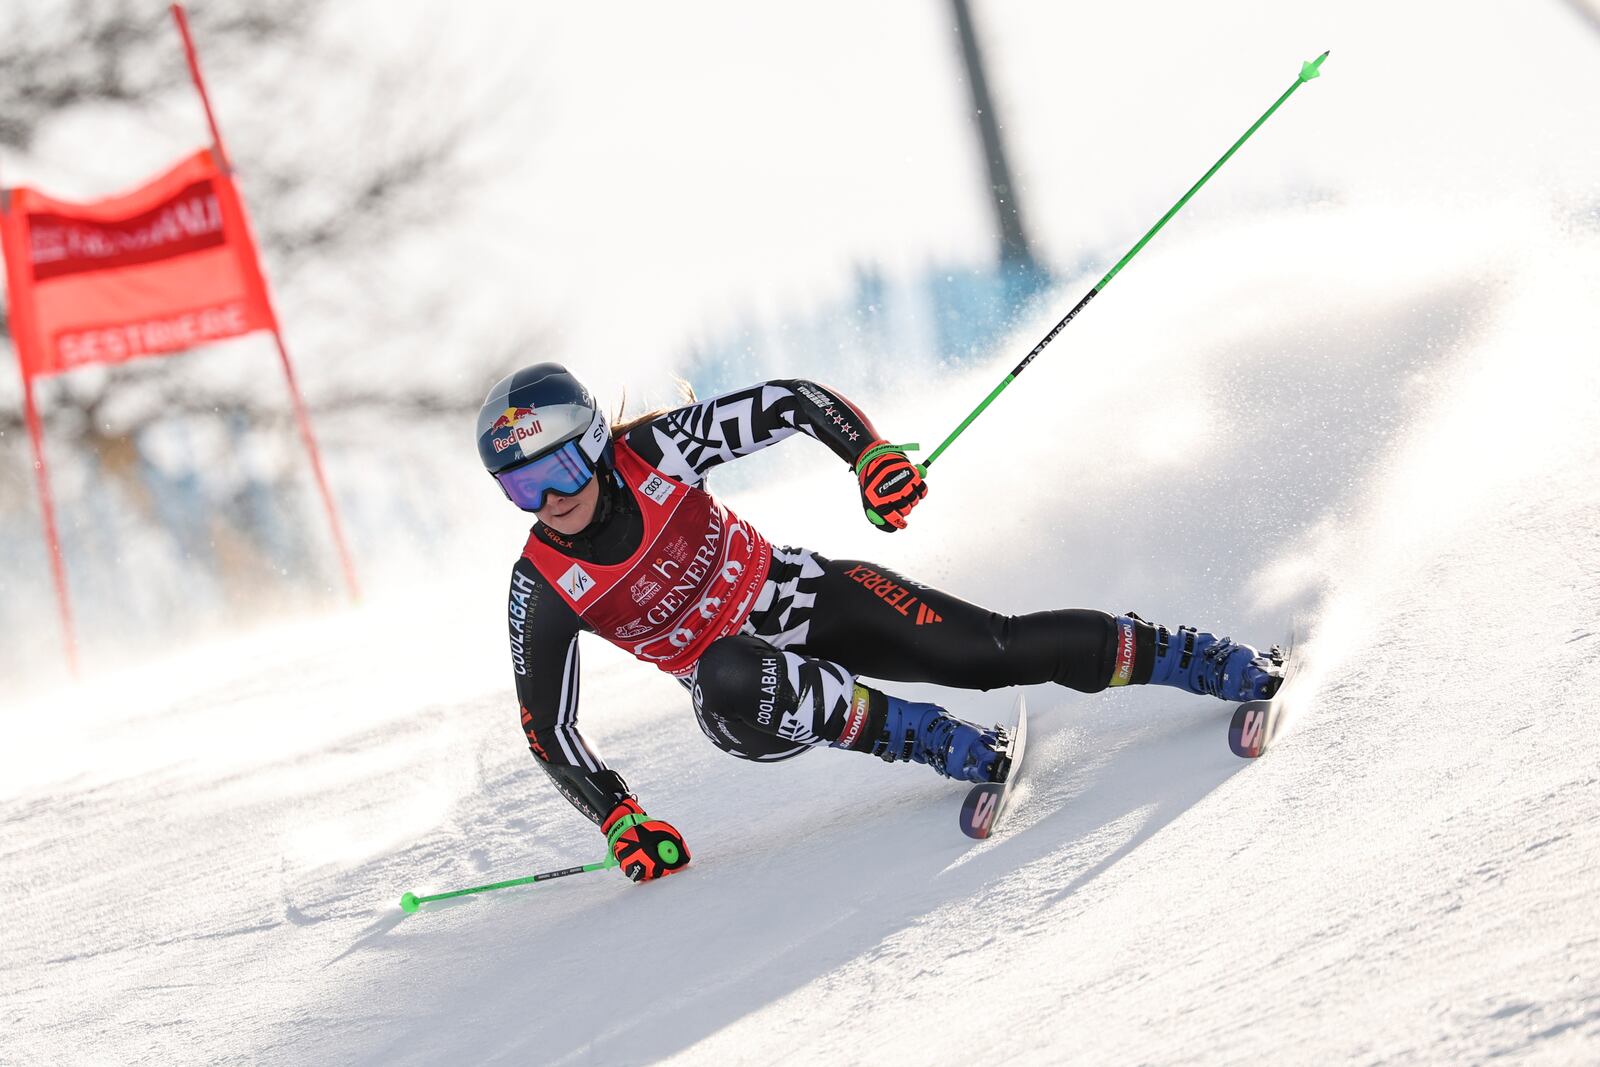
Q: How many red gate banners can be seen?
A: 1